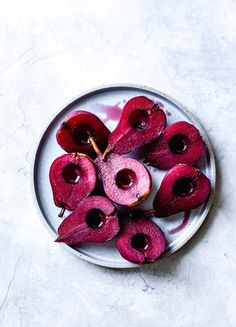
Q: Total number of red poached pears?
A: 8